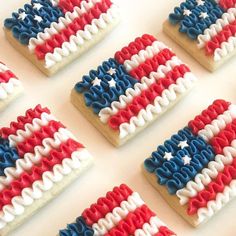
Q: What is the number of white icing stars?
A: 12